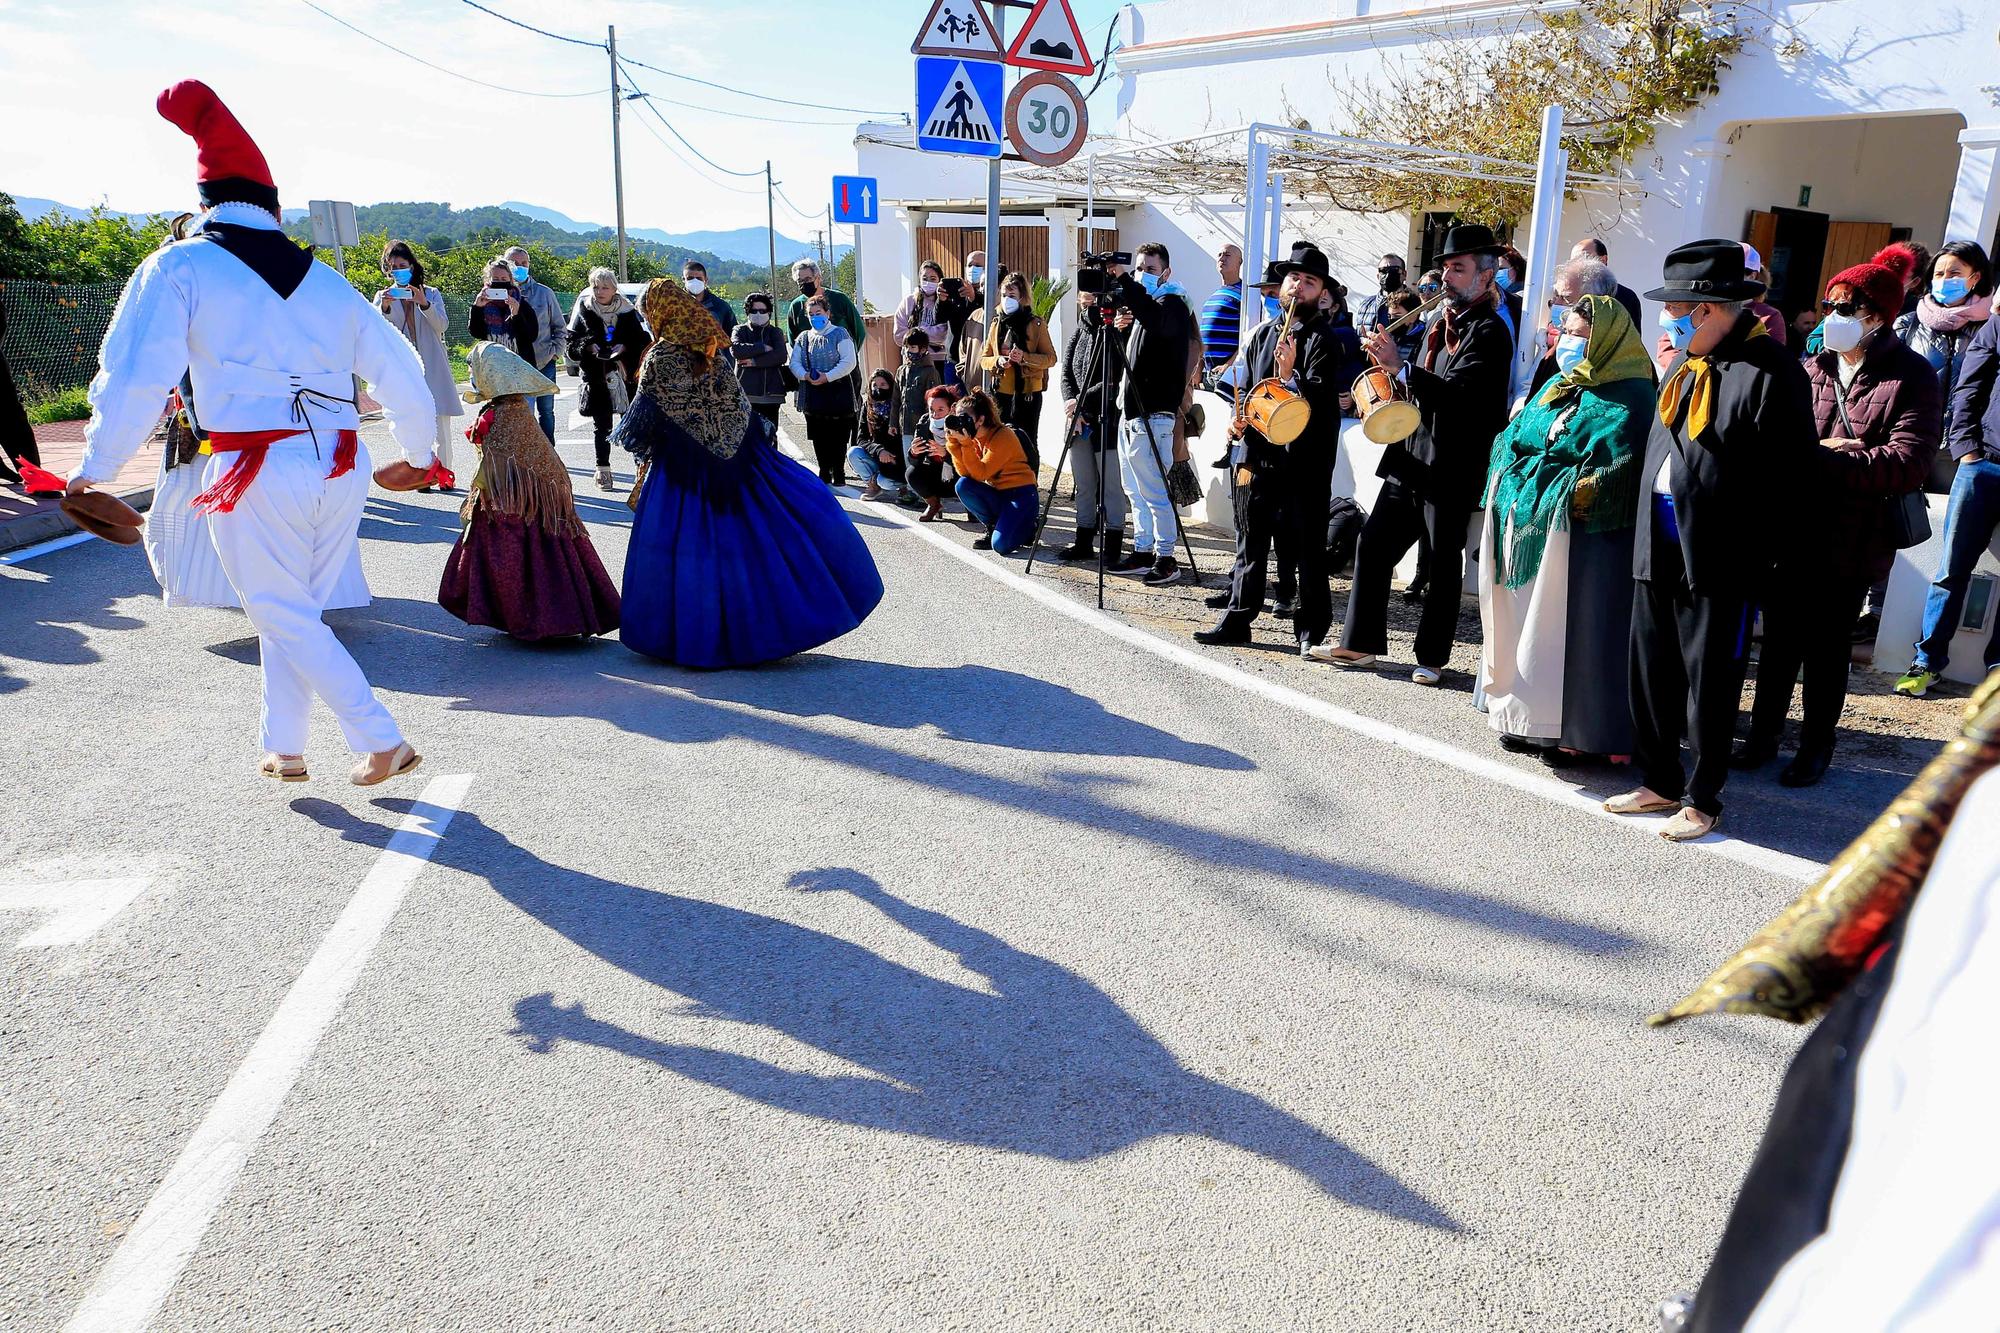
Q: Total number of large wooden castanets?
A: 2